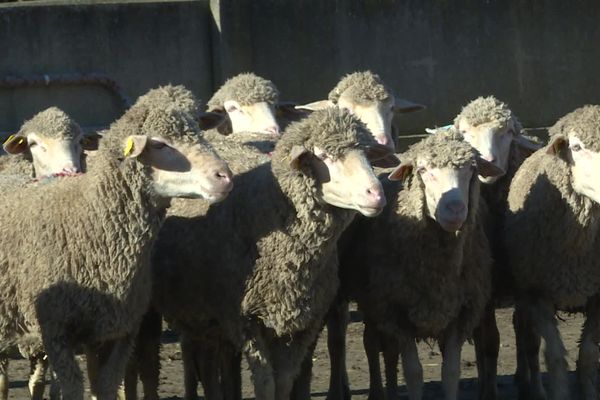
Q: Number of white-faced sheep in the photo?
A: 8